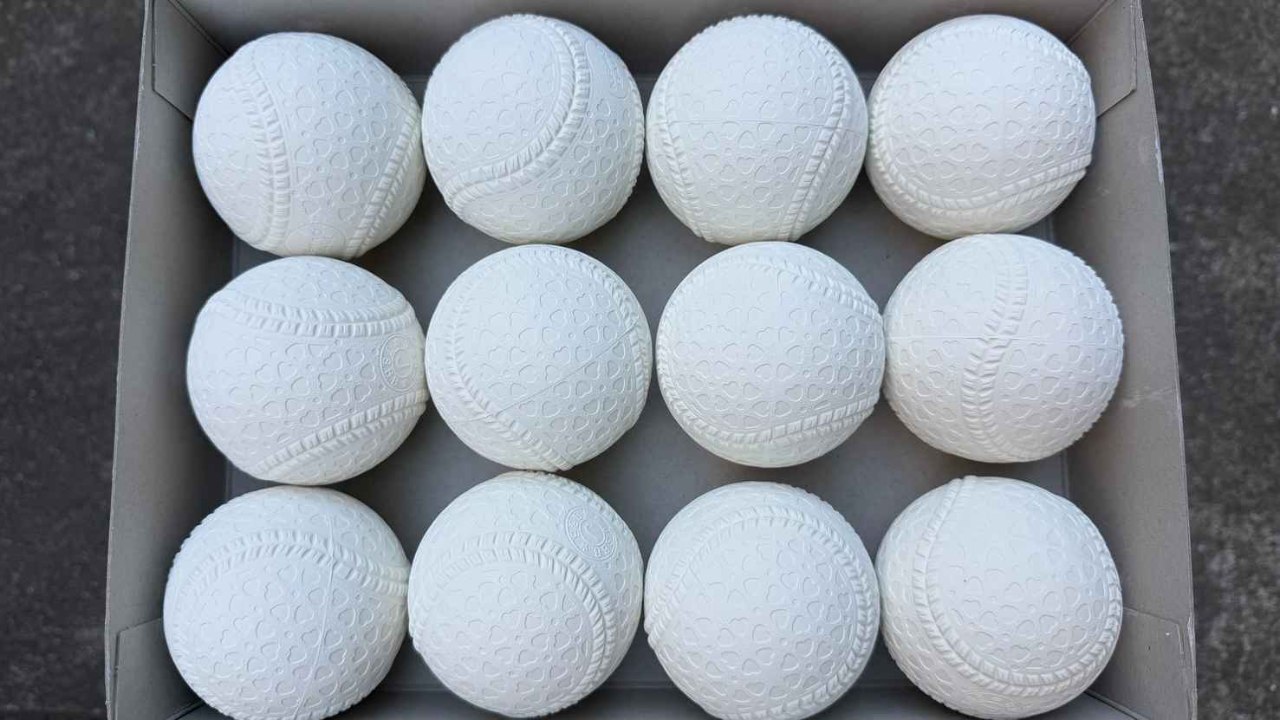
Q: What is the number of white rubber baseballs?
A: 12